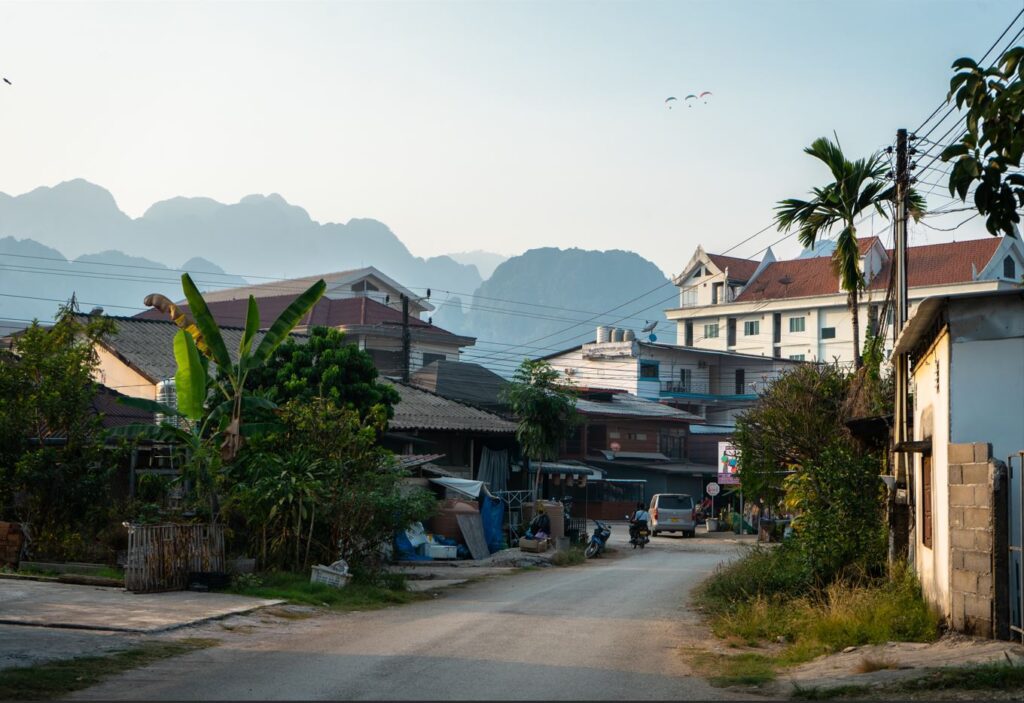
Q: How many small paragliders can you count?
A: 3